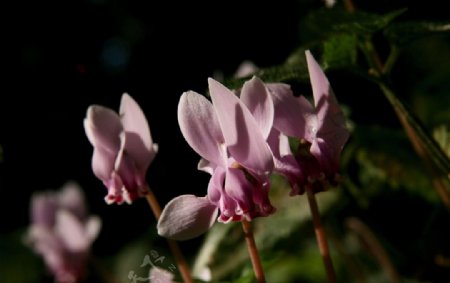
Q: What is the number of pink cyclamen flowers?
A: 4